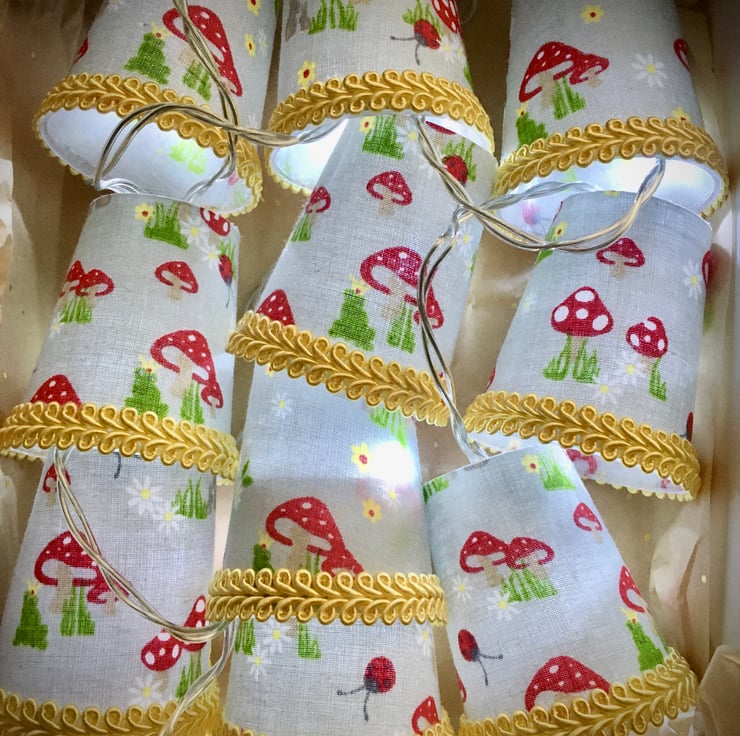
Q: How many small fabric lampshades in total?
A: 10